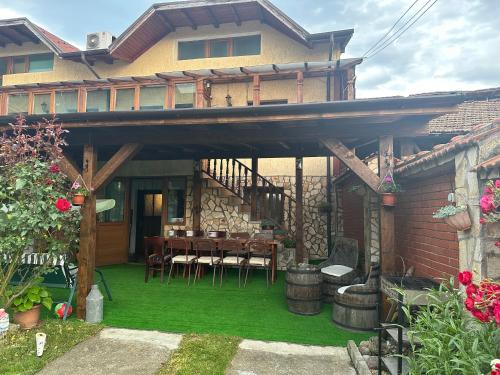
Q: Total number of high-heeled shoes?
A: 0